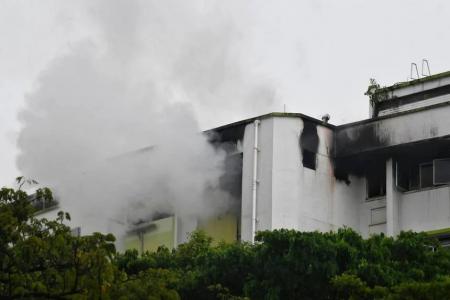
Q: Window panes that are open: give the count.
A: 2